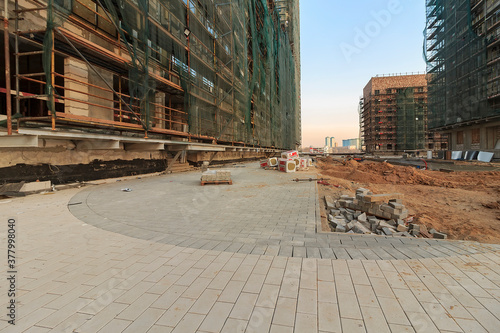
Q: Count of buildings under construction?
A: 3